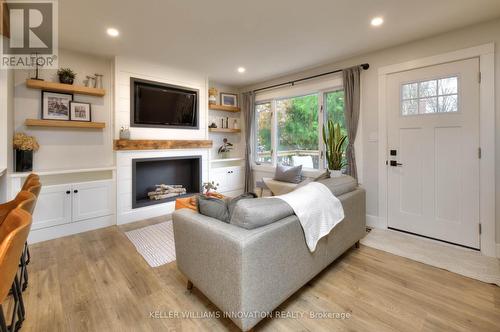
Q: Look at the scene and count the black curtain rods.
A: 1